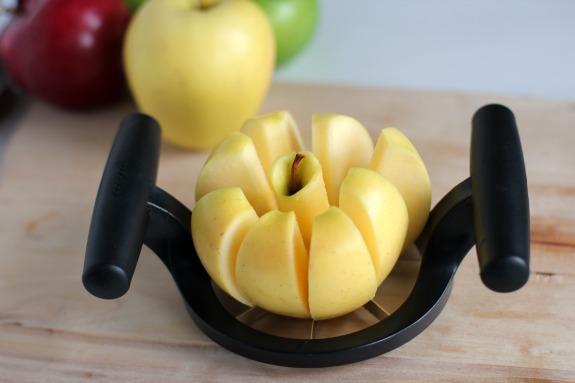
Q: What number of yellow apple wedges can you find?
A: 8